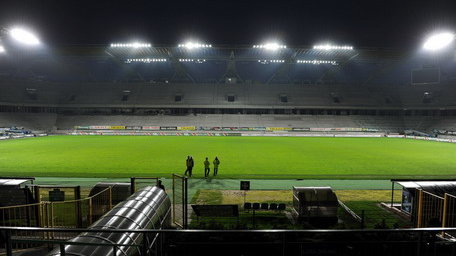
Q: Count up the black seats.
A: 5